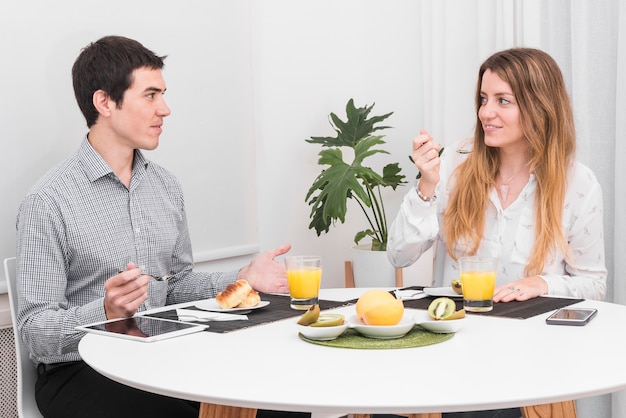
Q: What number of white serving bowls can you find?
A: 3